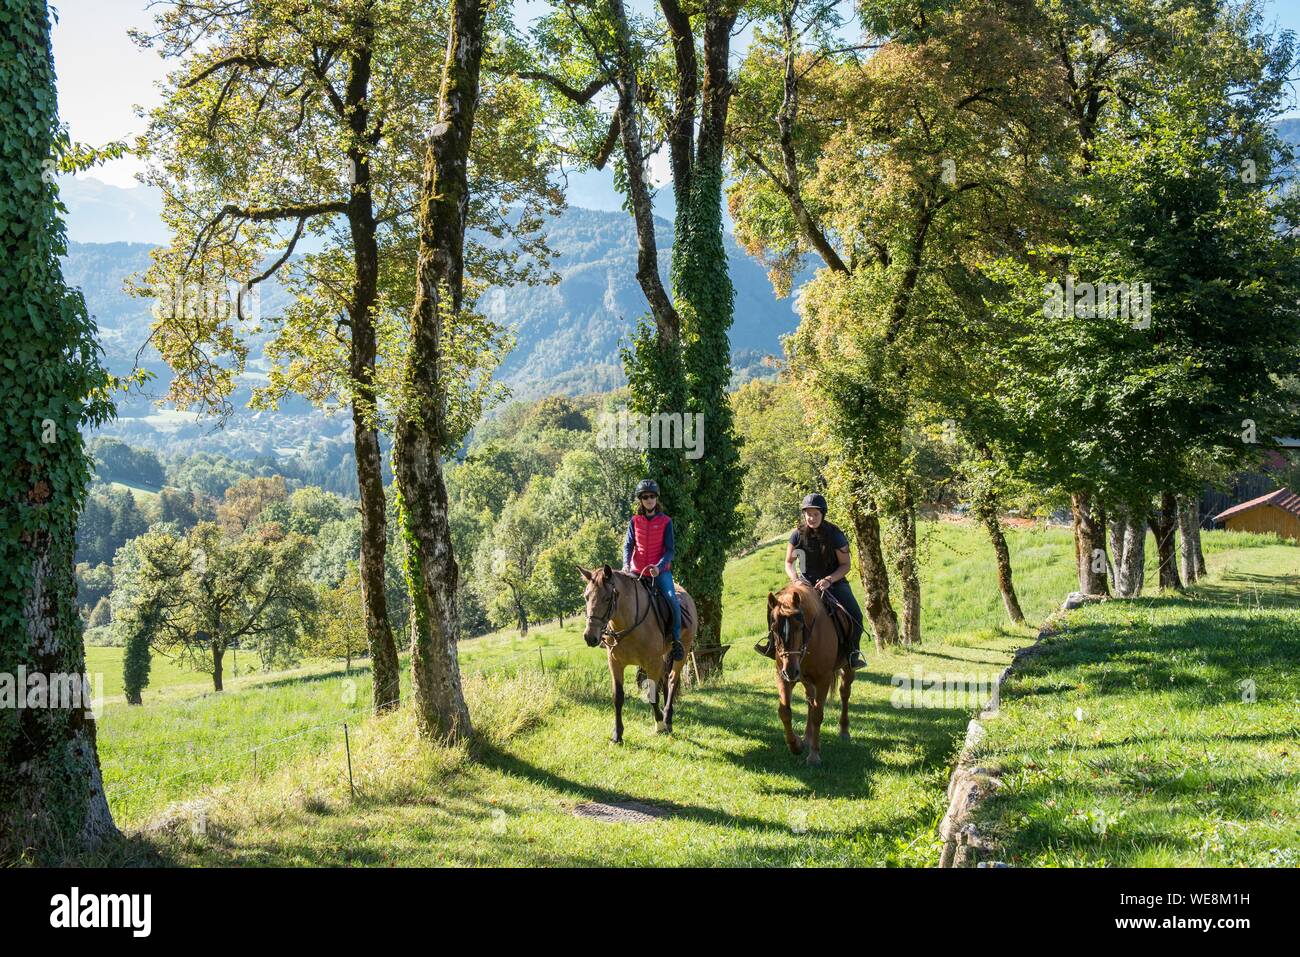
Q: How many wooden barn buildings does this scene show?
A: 1